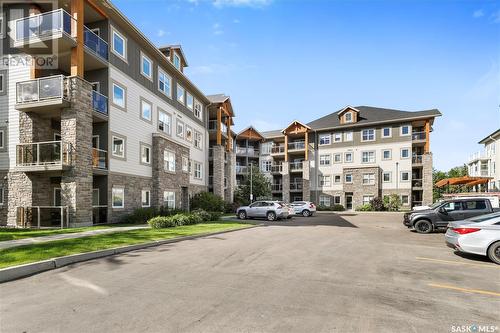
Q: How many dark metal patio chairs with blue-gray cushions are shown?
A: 0